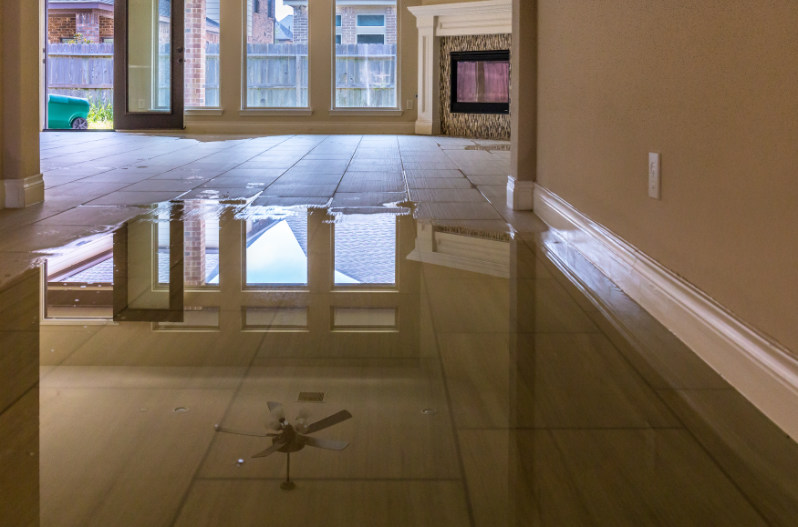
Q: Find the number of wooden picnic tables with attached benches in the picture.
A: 0